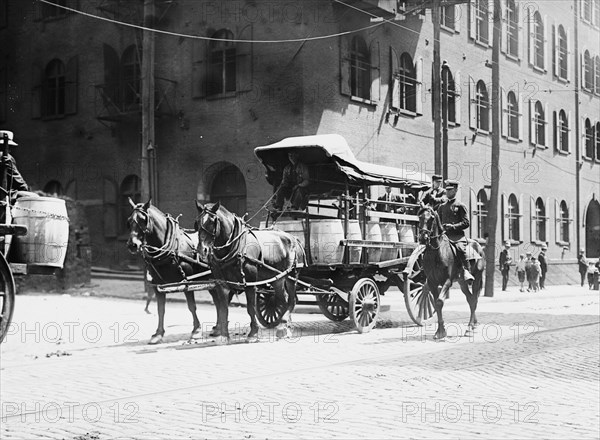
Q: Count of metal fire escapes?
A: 1